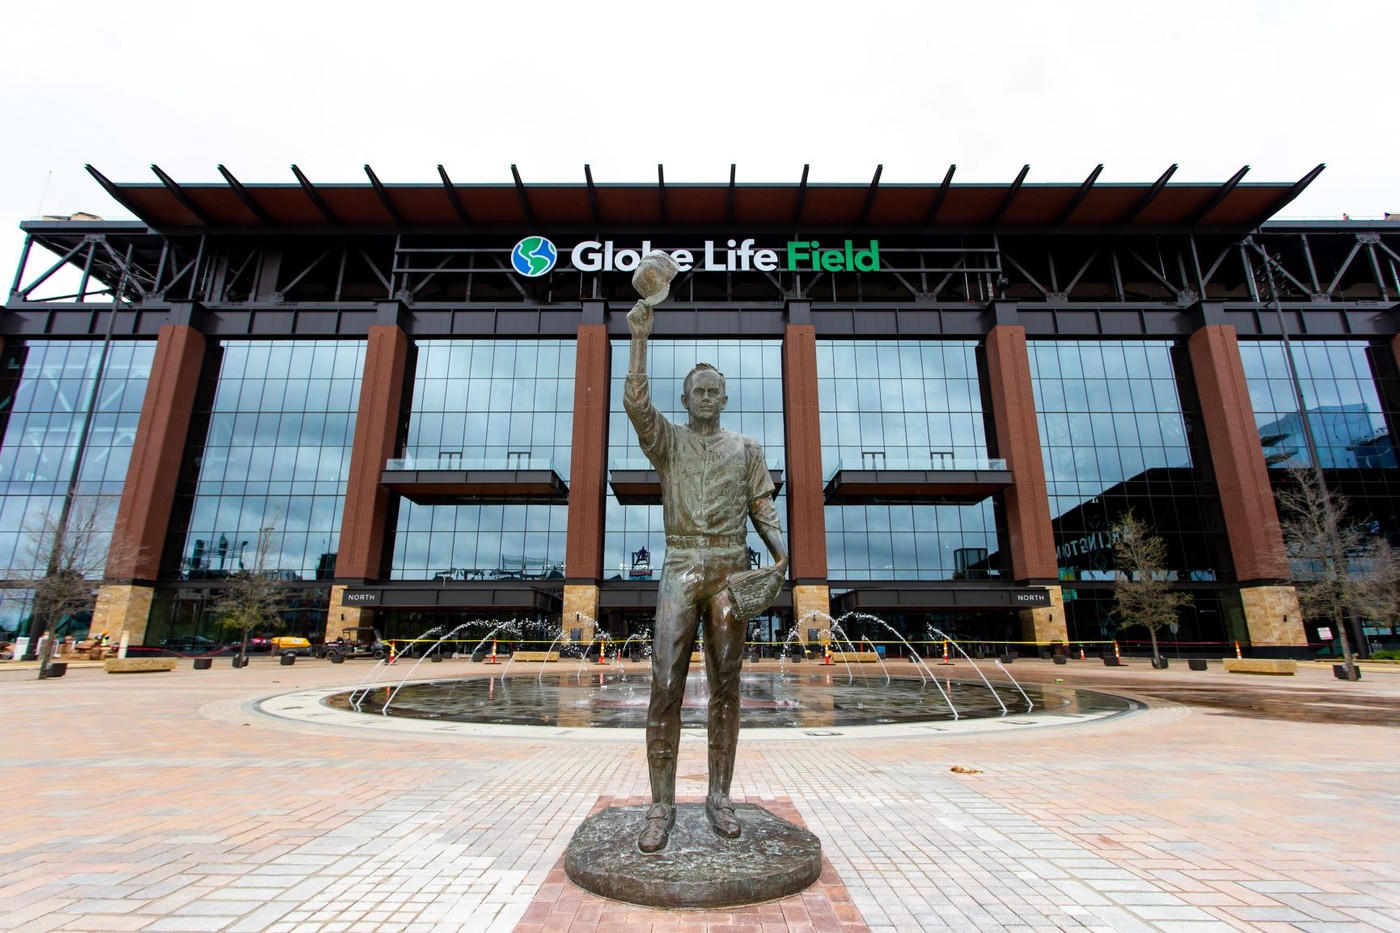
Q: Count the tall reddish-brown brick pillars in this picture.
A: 6